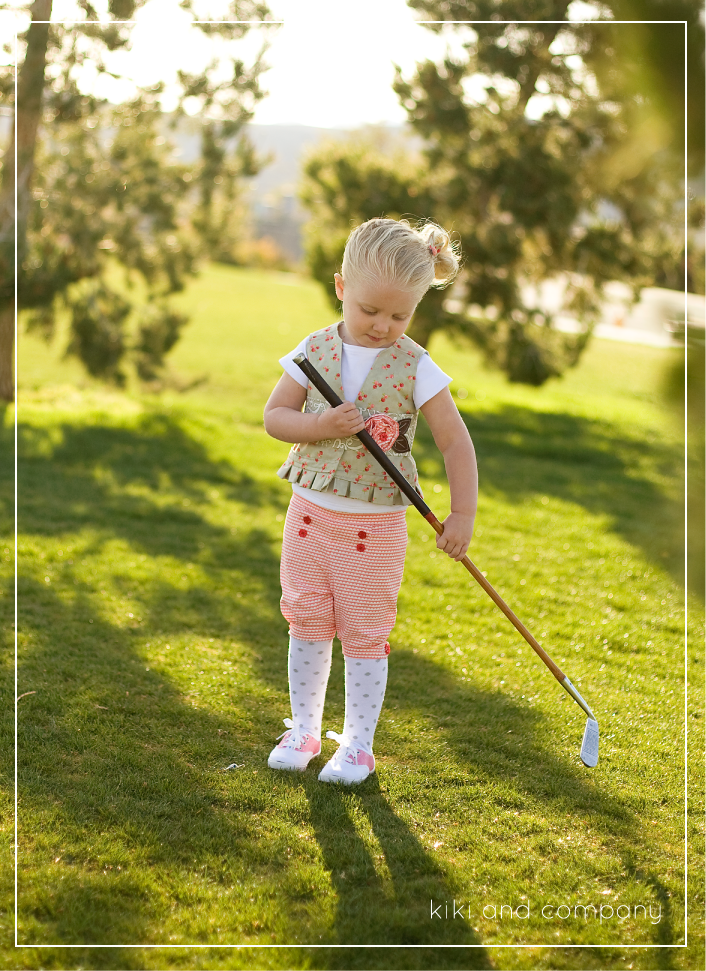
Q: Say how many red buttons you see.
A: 5